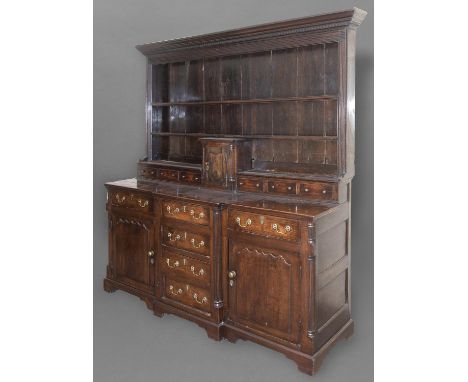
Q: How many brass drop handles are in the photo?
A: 12